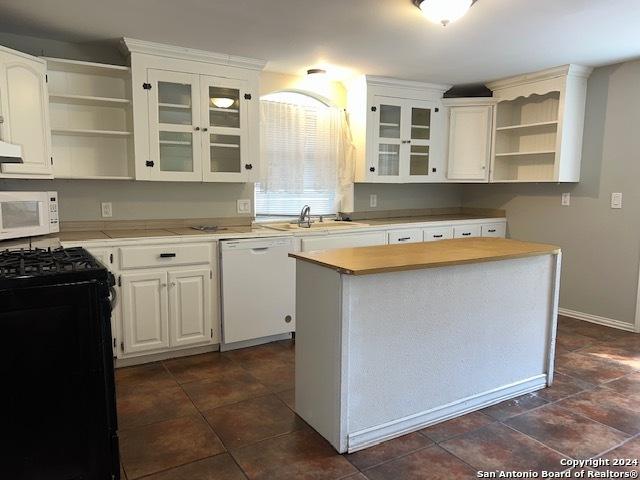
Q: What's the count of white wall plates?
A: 5